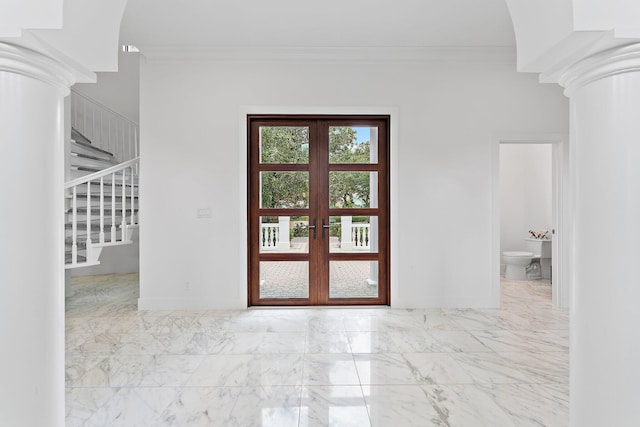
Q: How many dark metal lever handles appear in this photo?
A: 2